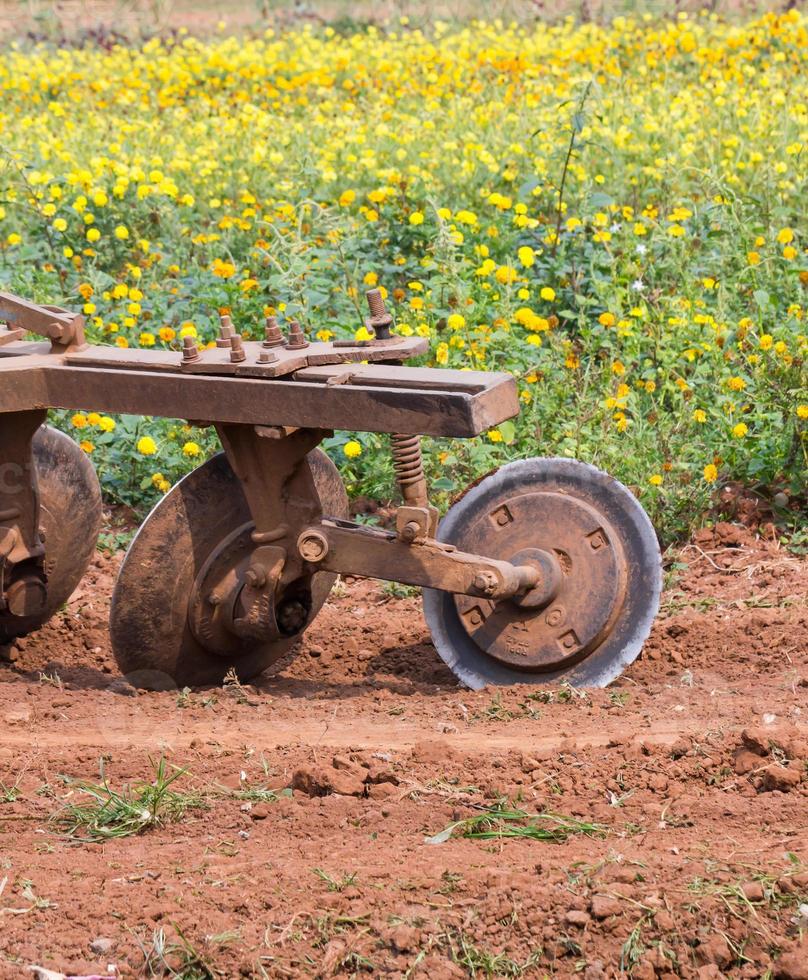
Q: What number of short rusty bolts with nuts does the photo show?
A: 5